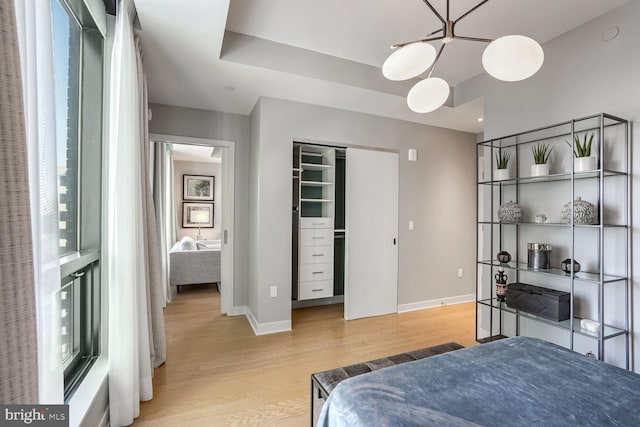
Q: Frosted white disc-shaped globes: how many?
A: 3